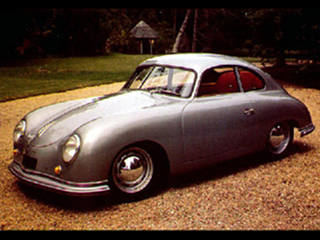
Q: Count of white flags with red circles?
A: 0